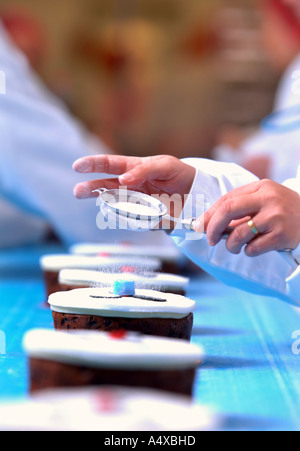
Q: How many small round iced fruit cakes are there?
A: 6